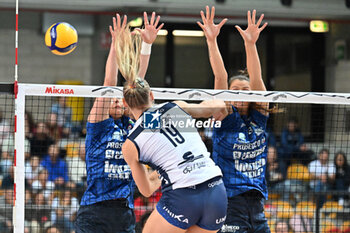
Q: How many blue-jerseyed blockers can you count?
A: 2